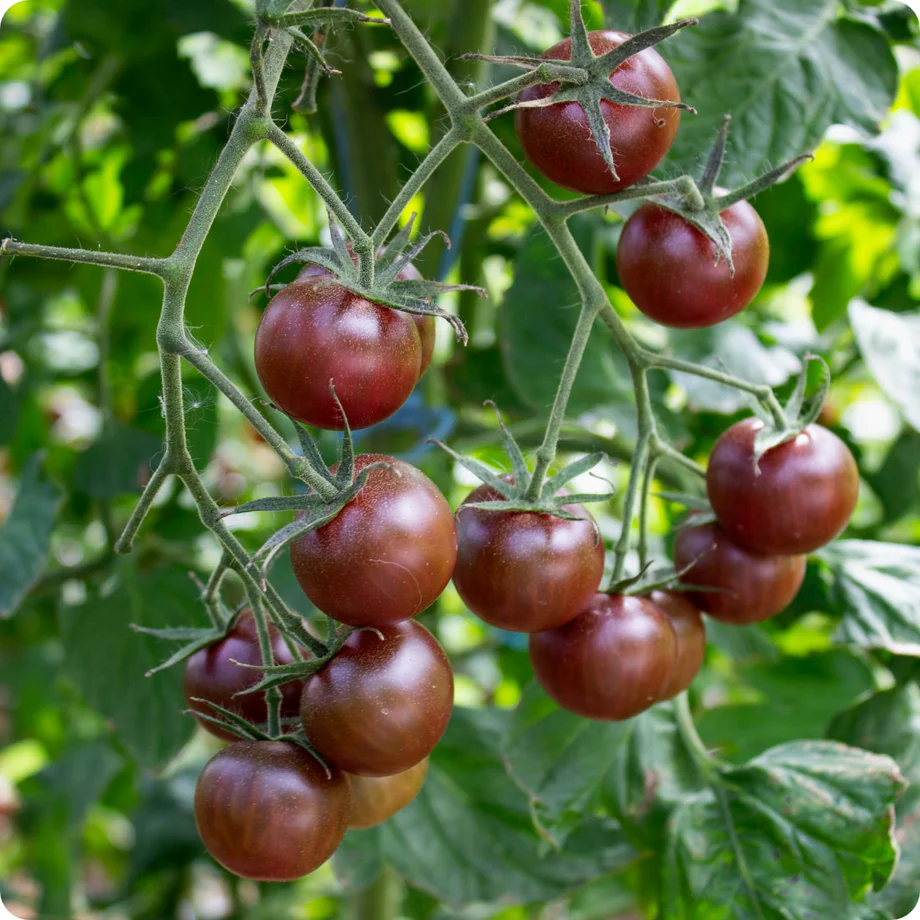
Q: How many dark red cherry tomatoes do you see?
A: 13